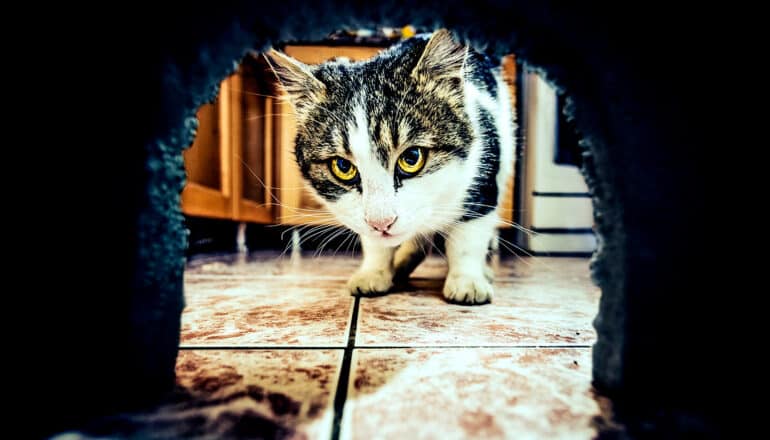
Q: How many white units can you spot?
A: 1